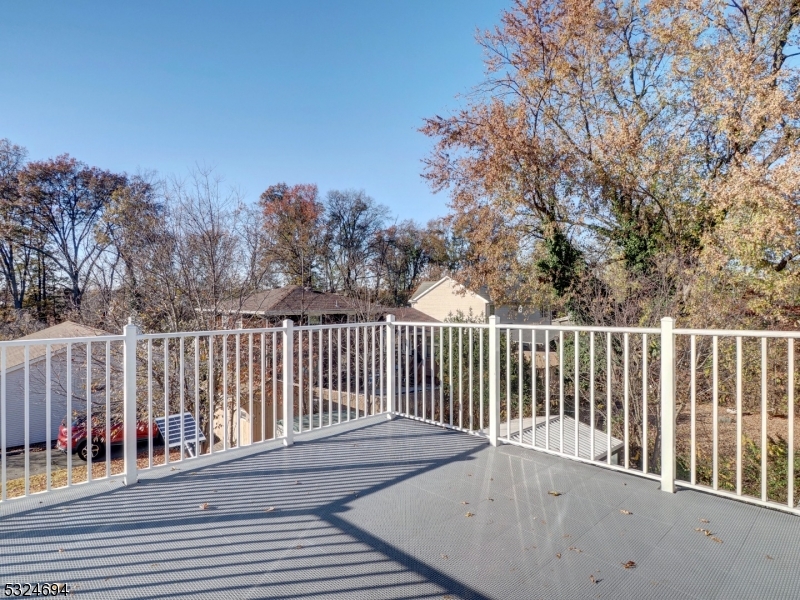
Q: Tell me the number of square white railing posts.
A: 5